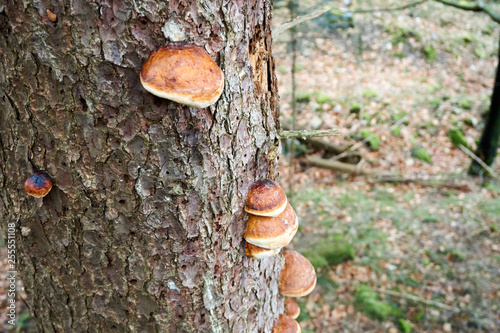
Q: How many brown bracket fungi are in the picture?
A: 8